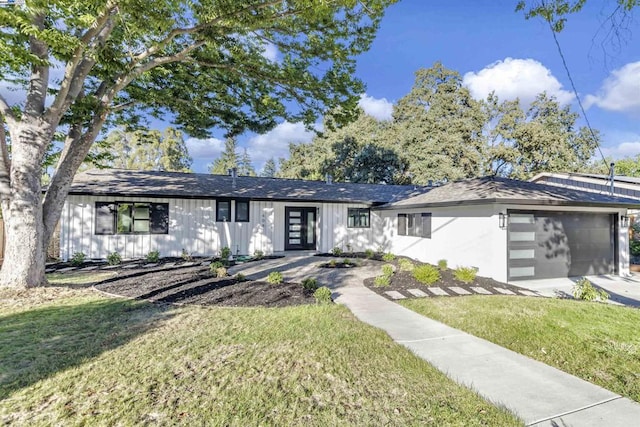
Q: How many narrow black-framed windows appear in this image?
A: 2